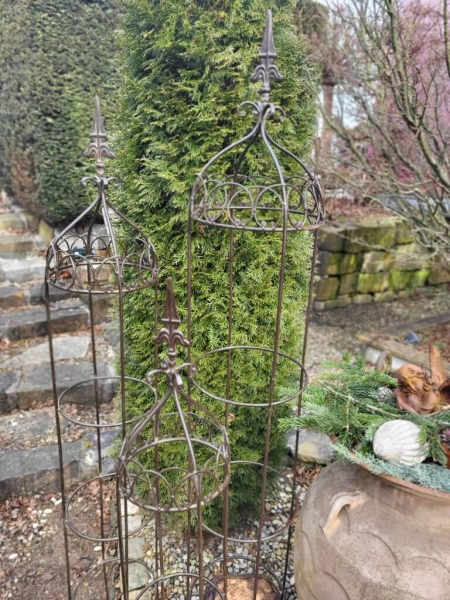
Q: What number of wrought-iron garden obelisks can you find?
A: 3